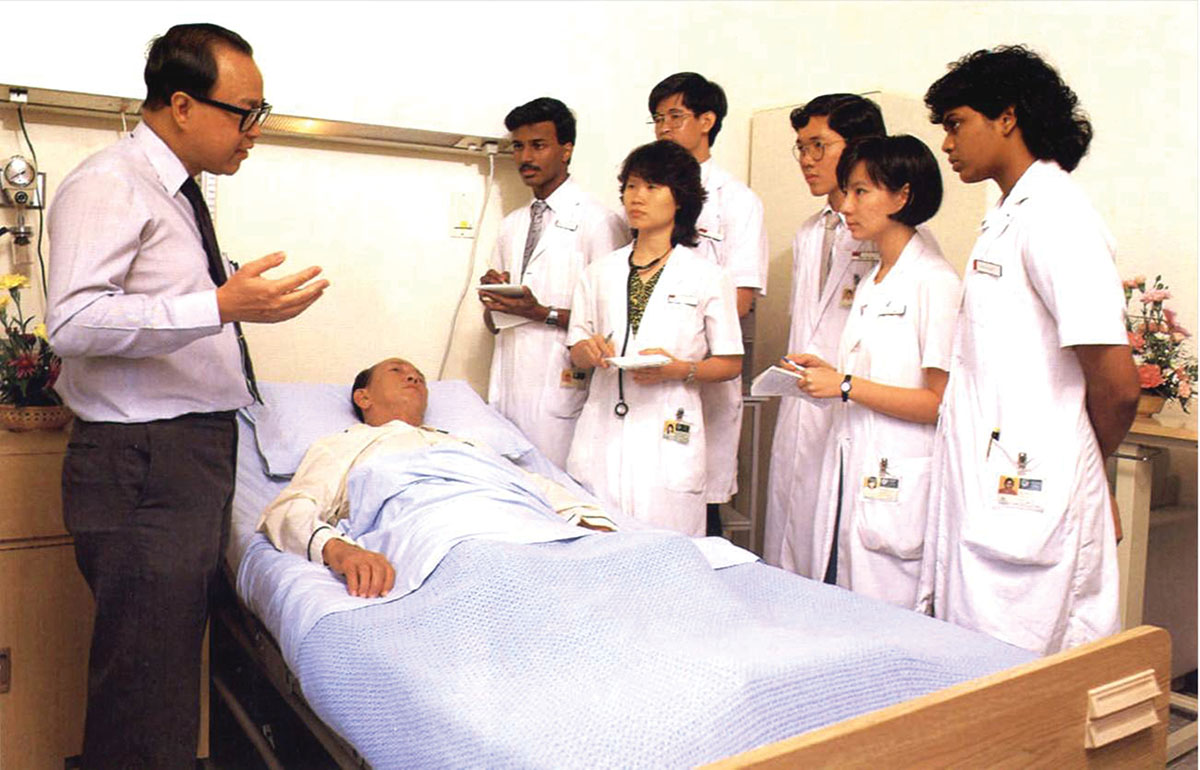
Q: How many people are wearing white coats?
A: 6